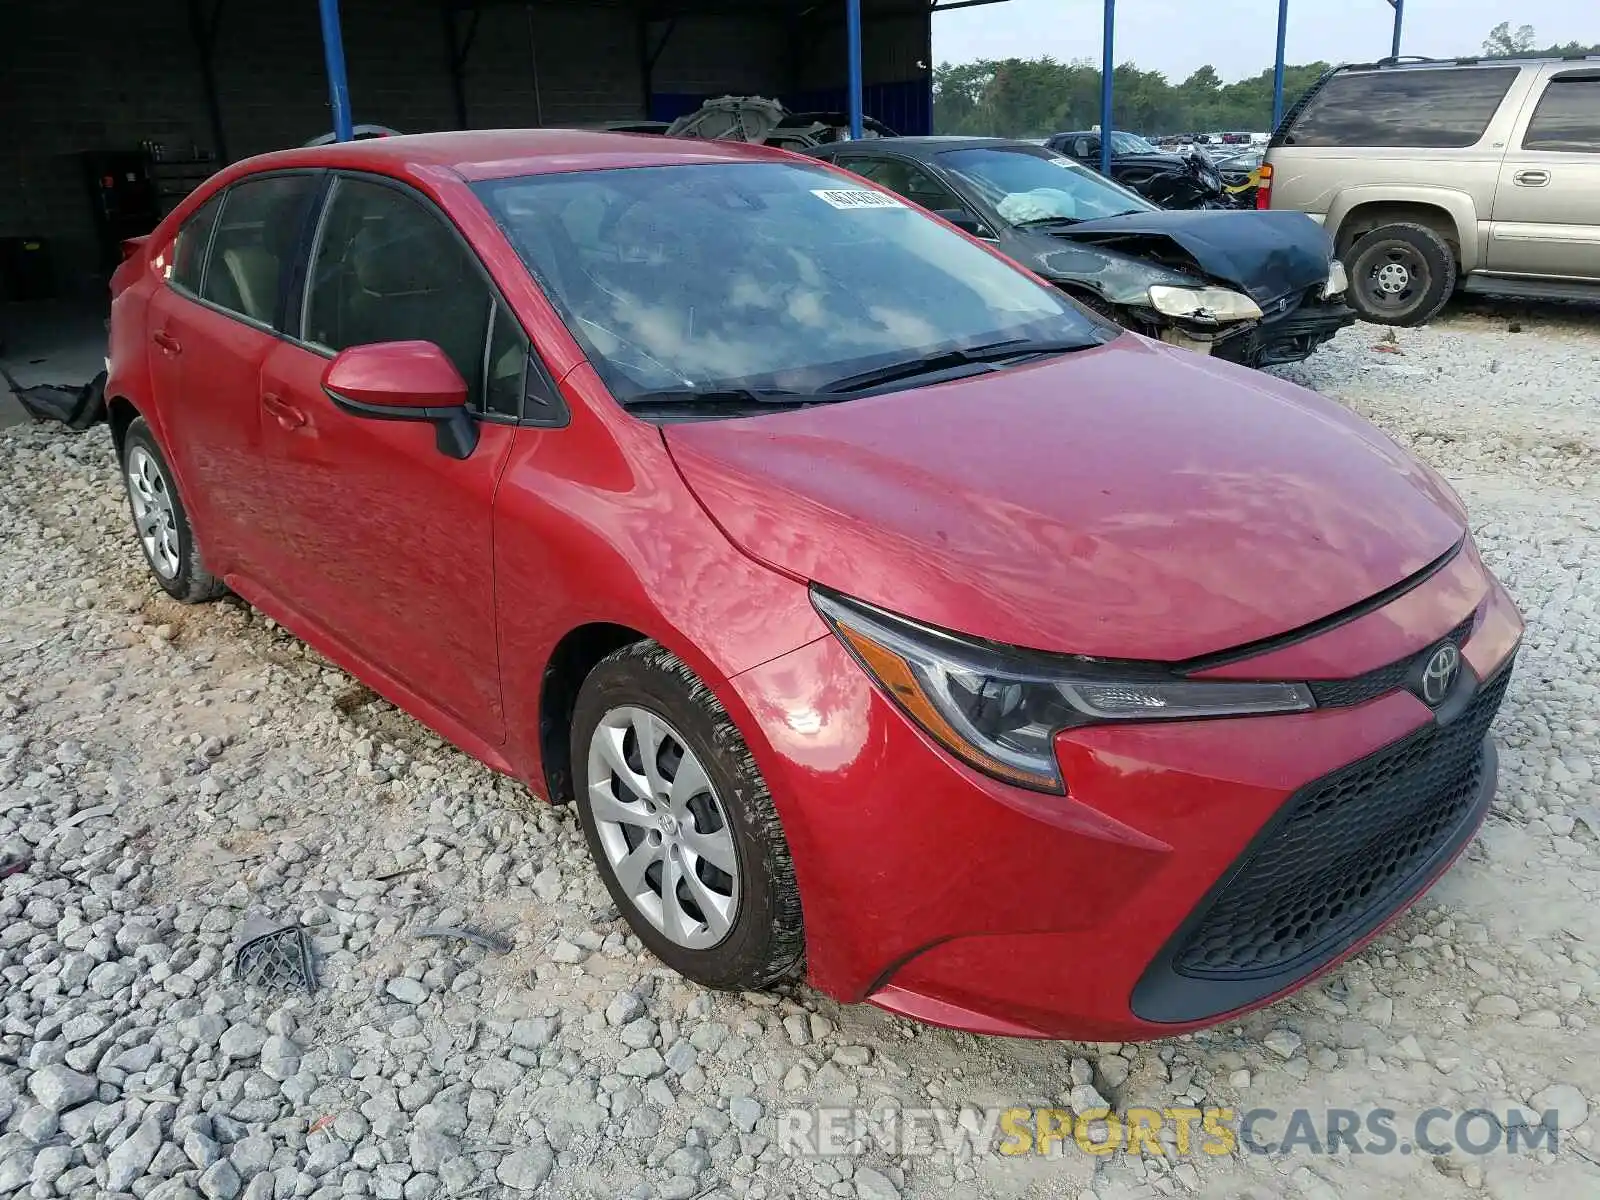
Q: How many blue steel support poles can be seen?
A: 5